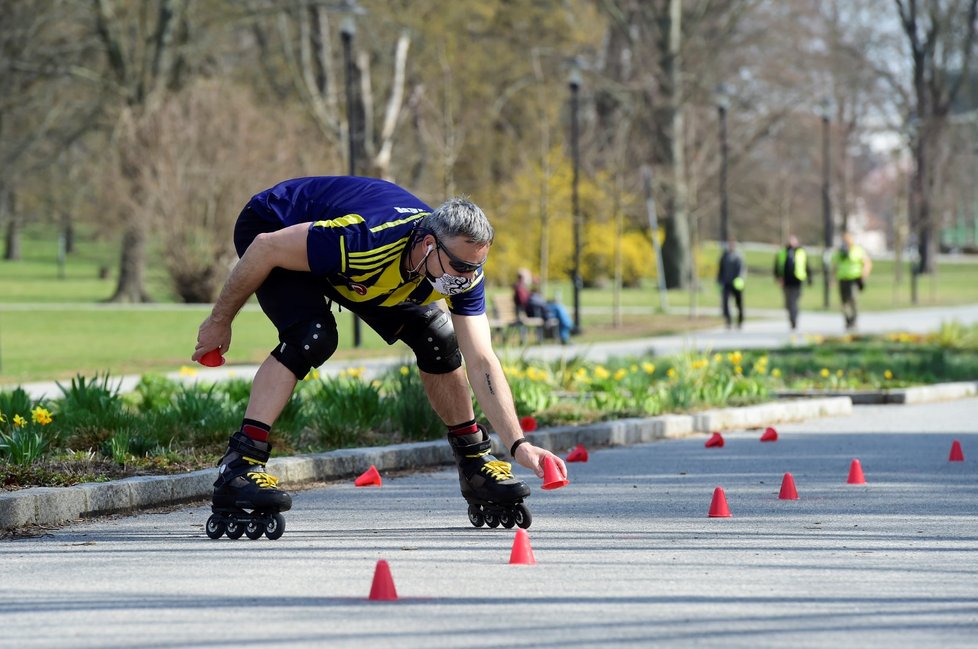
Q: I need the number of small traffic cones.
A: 13